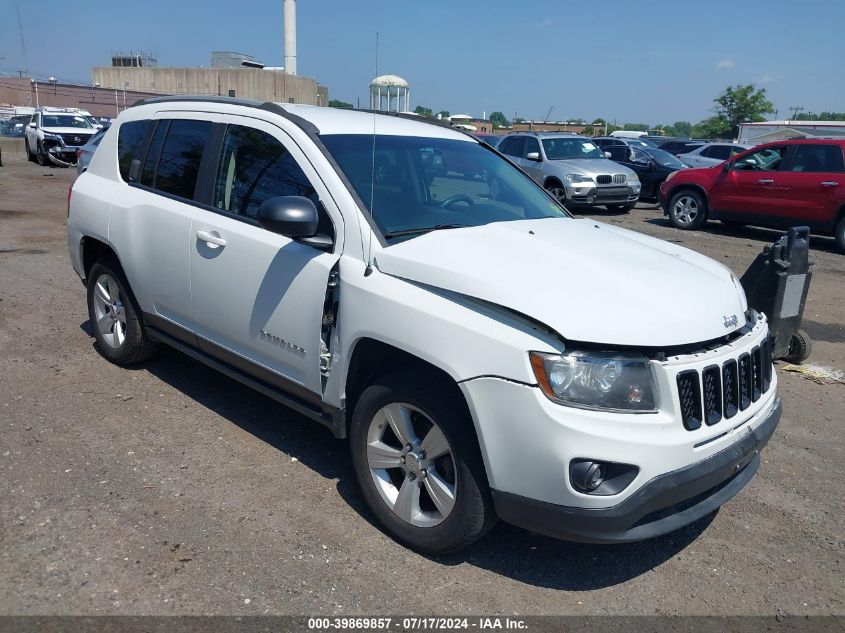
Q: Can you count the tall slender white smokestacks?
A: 1